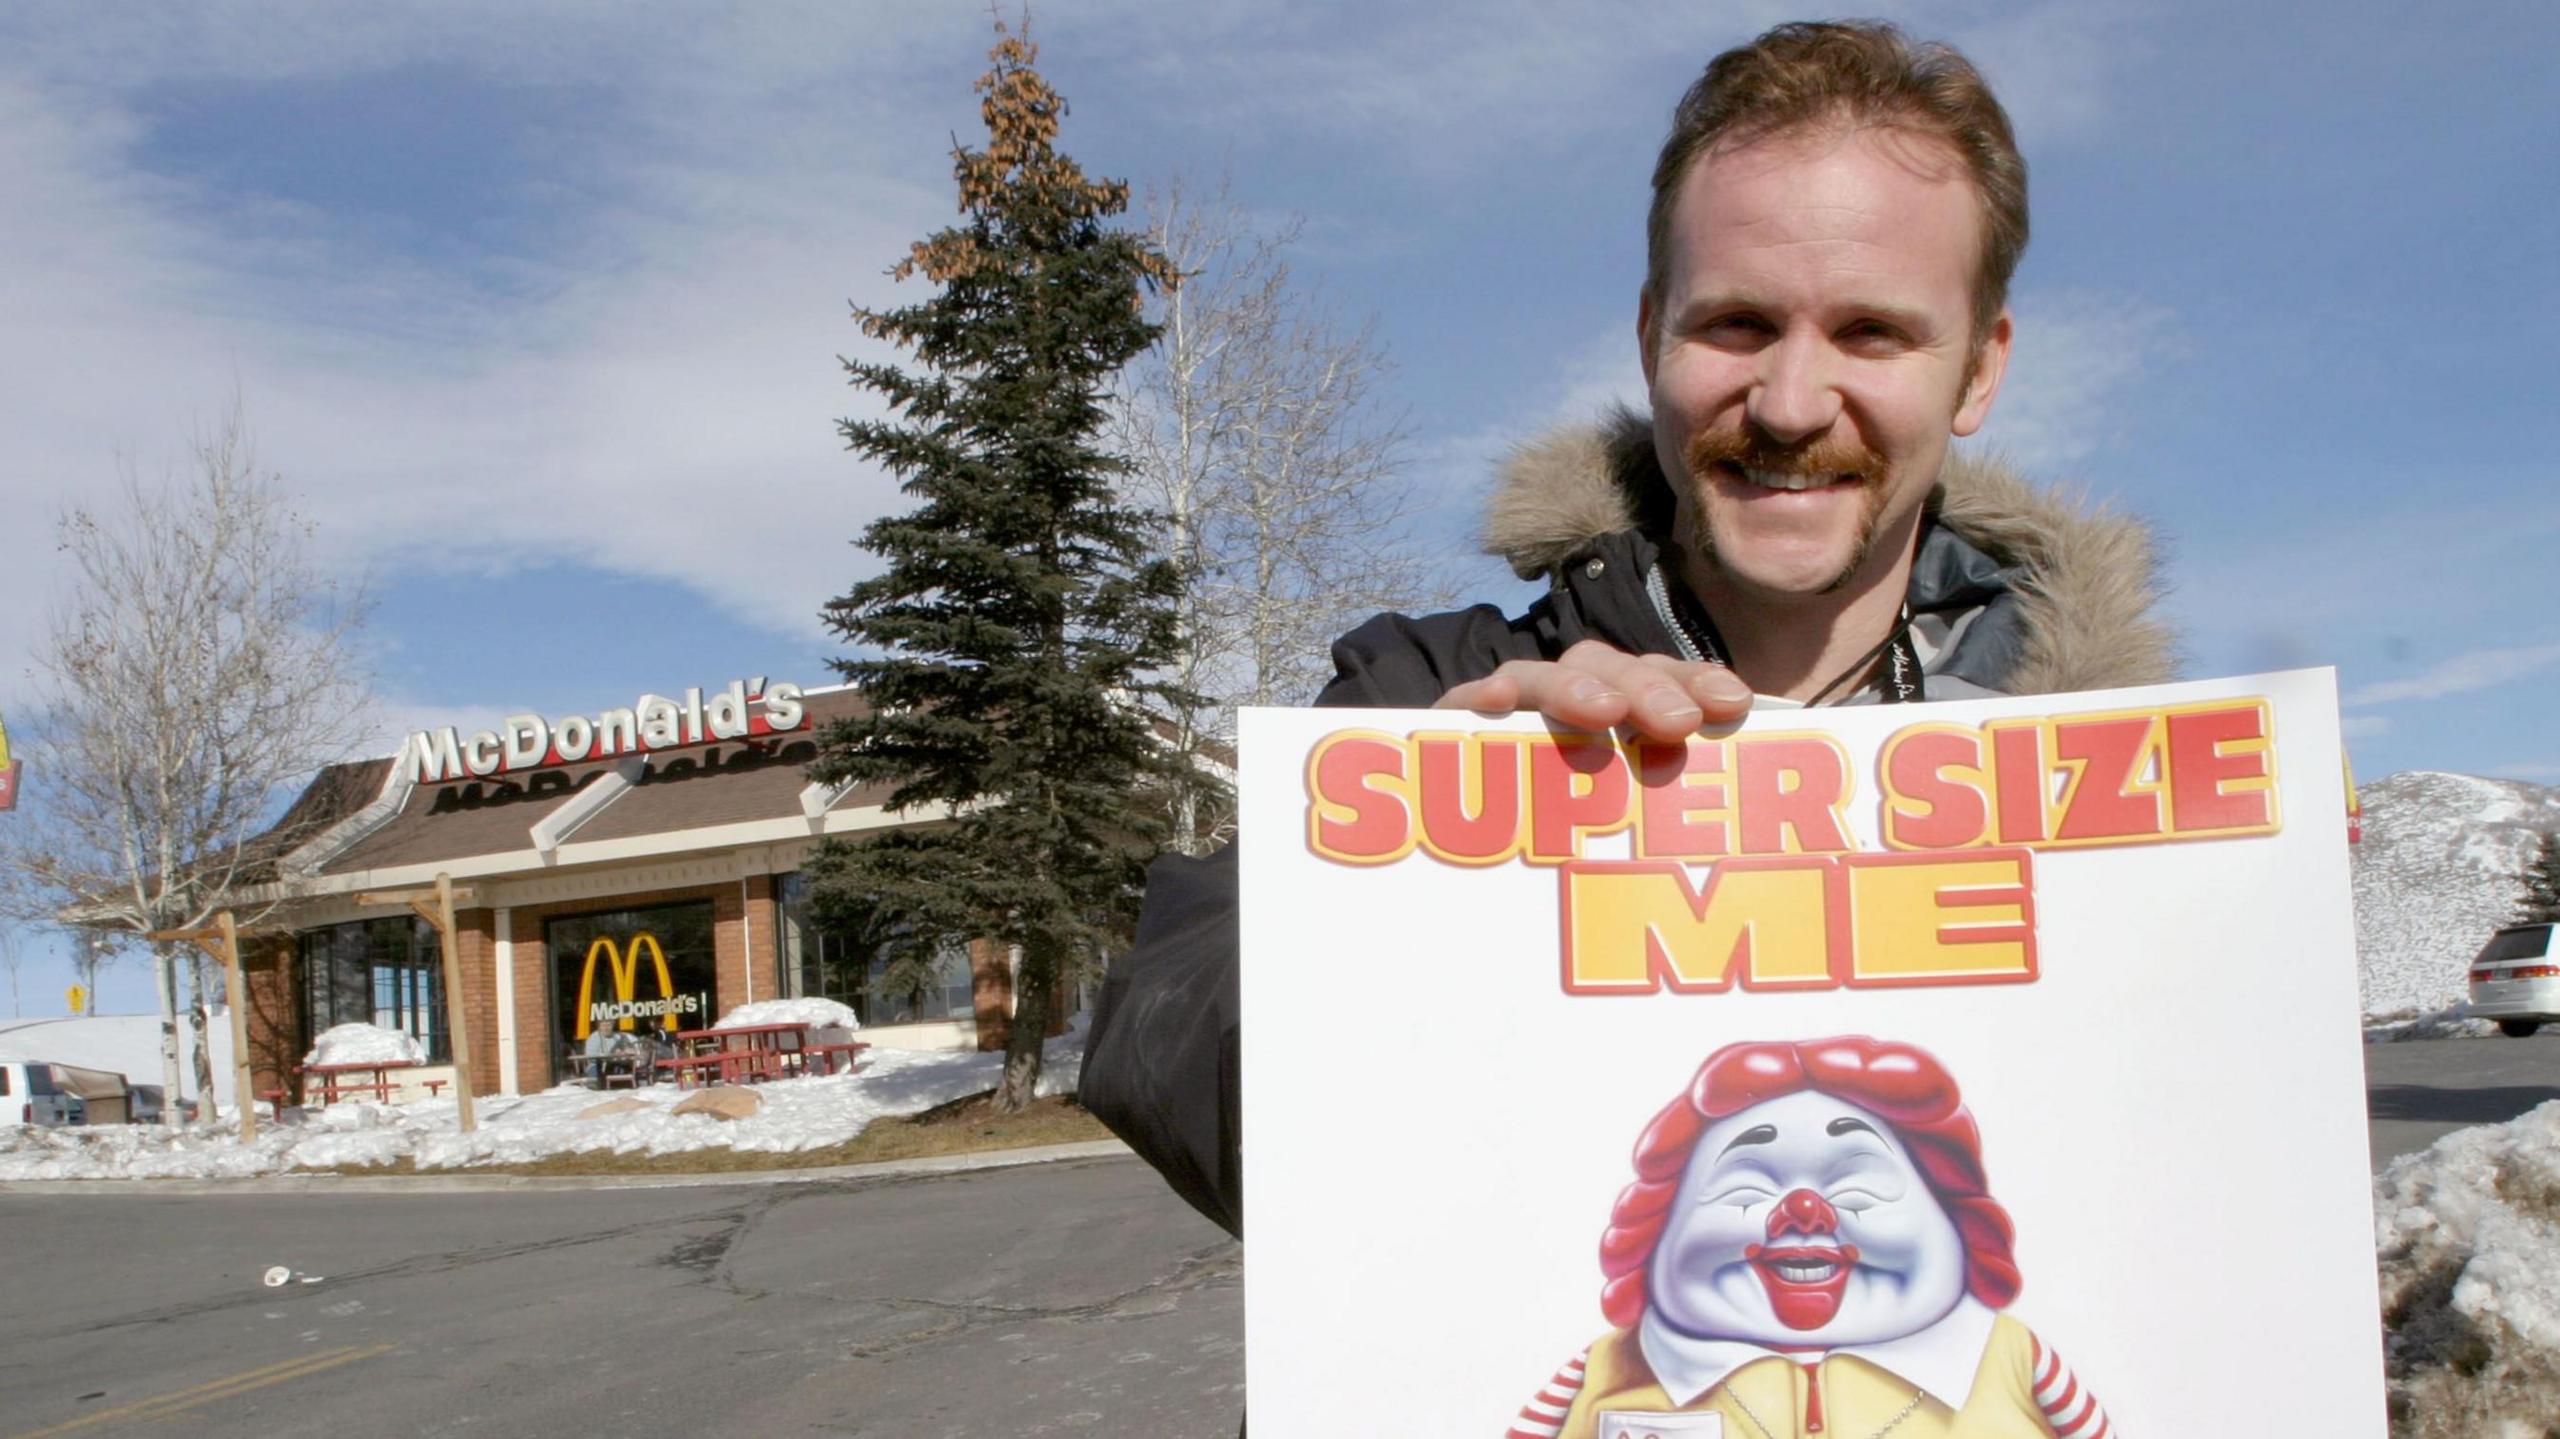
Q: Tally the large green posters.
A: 0